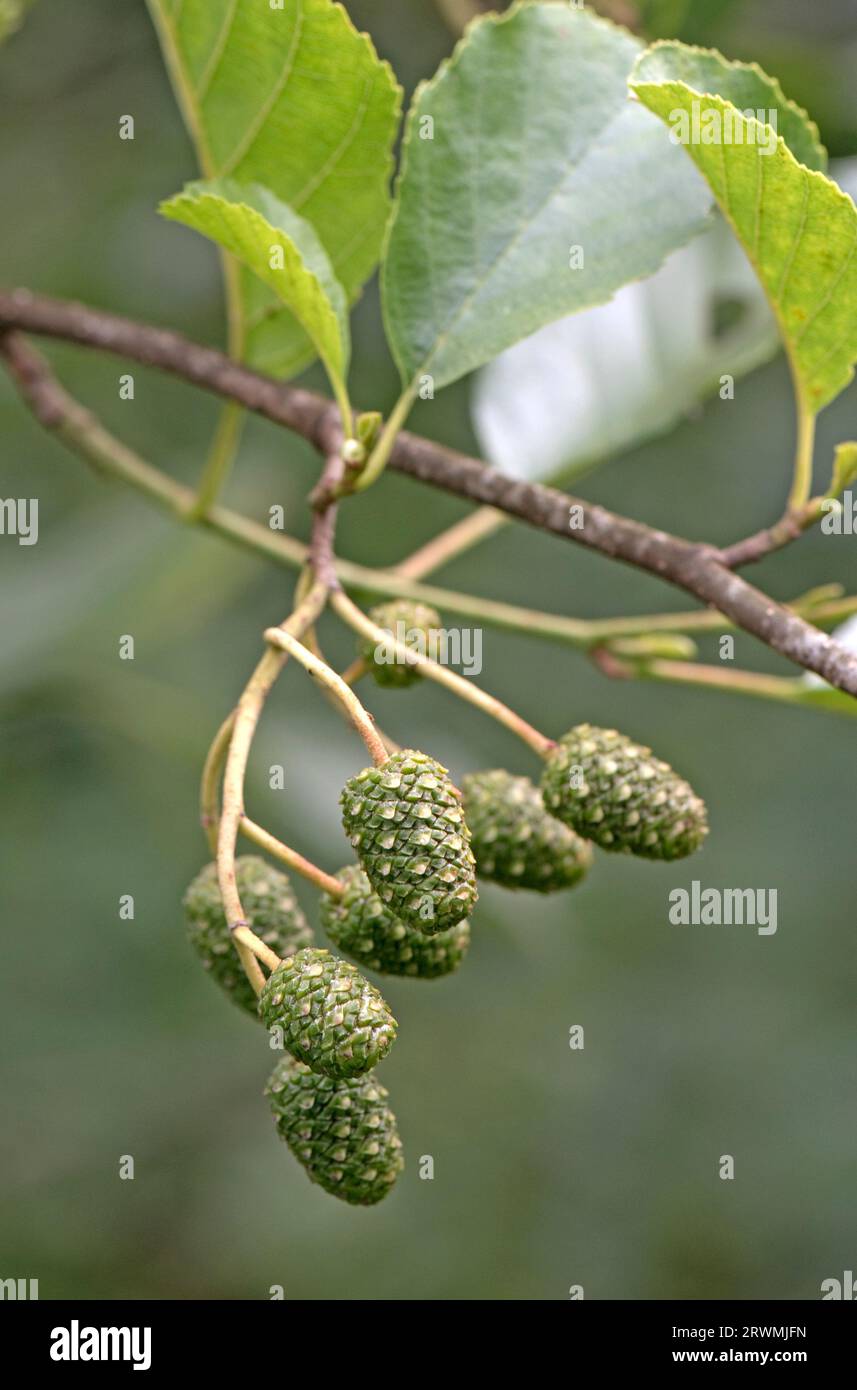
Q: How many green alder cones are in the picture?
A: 8